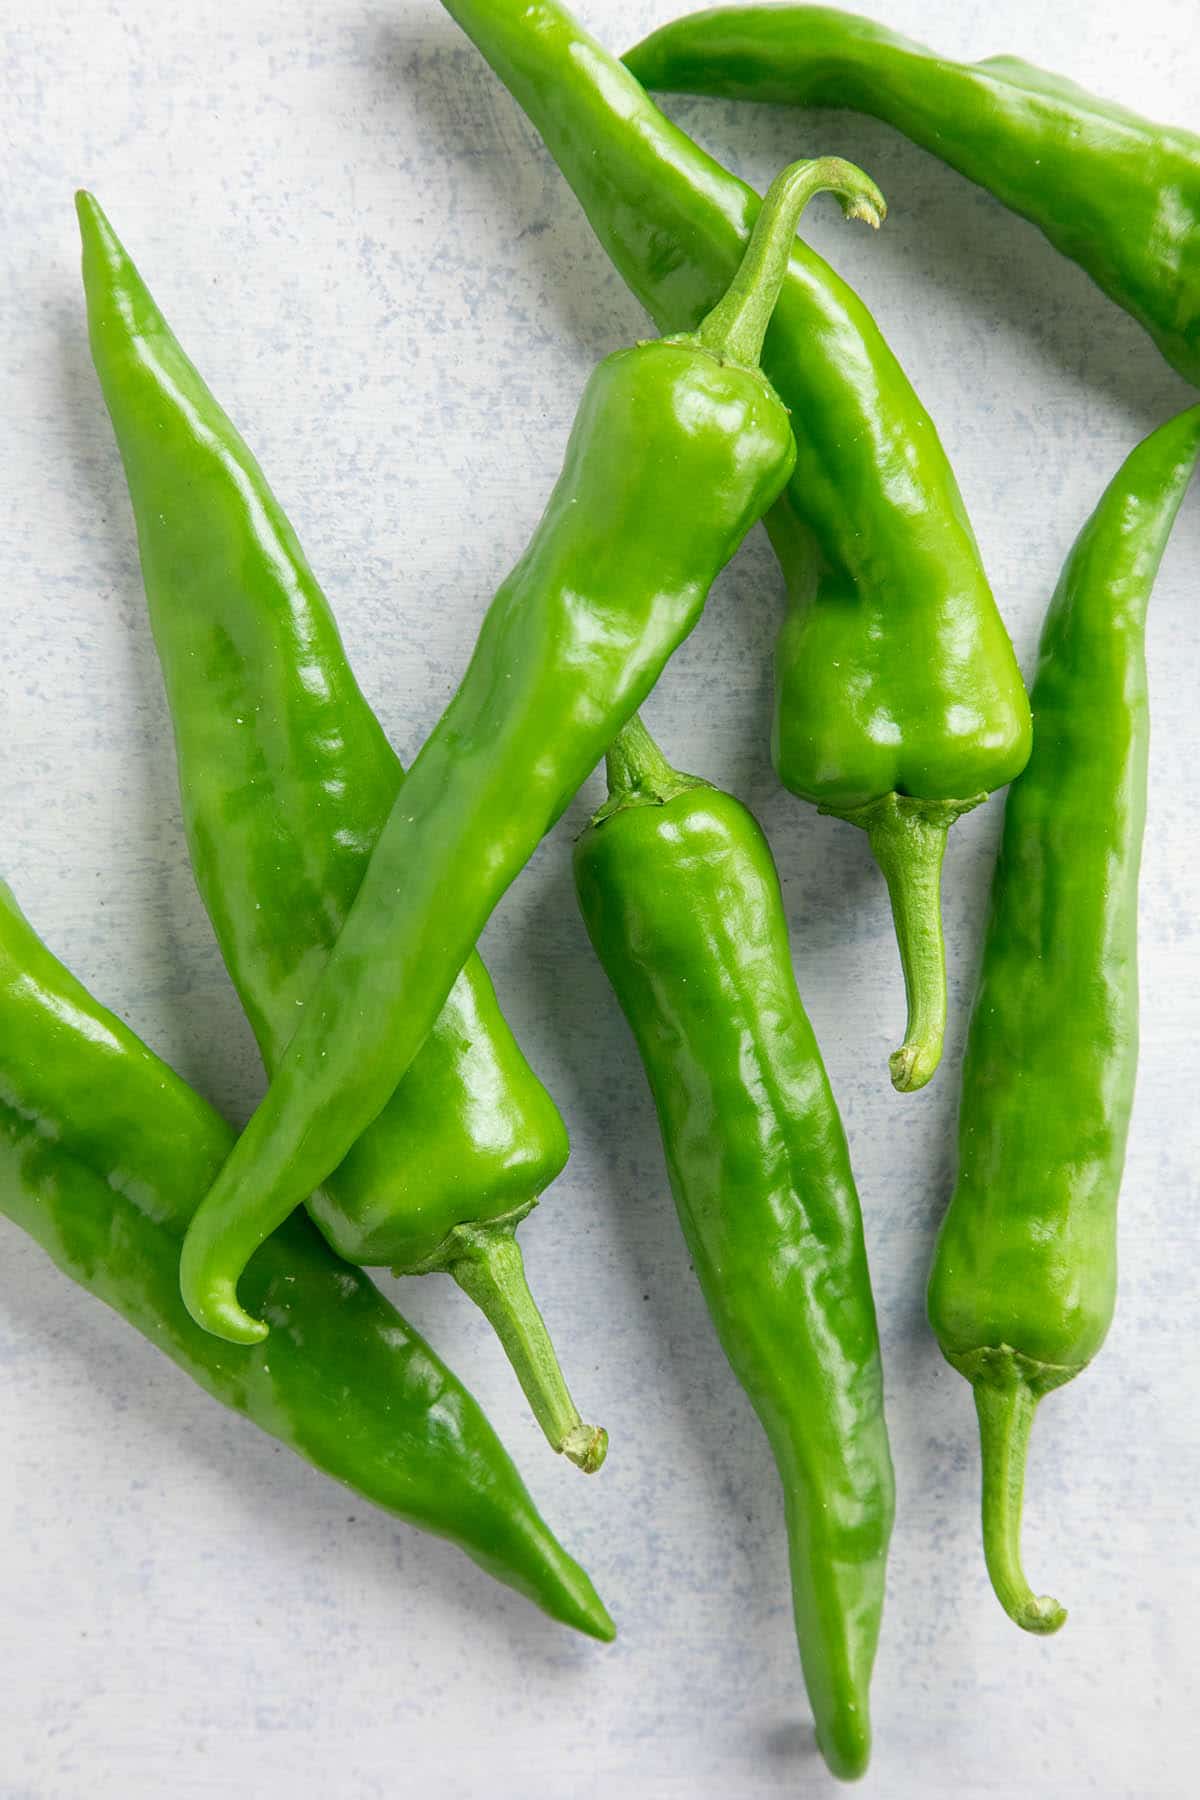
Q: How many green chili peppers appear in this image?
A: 7